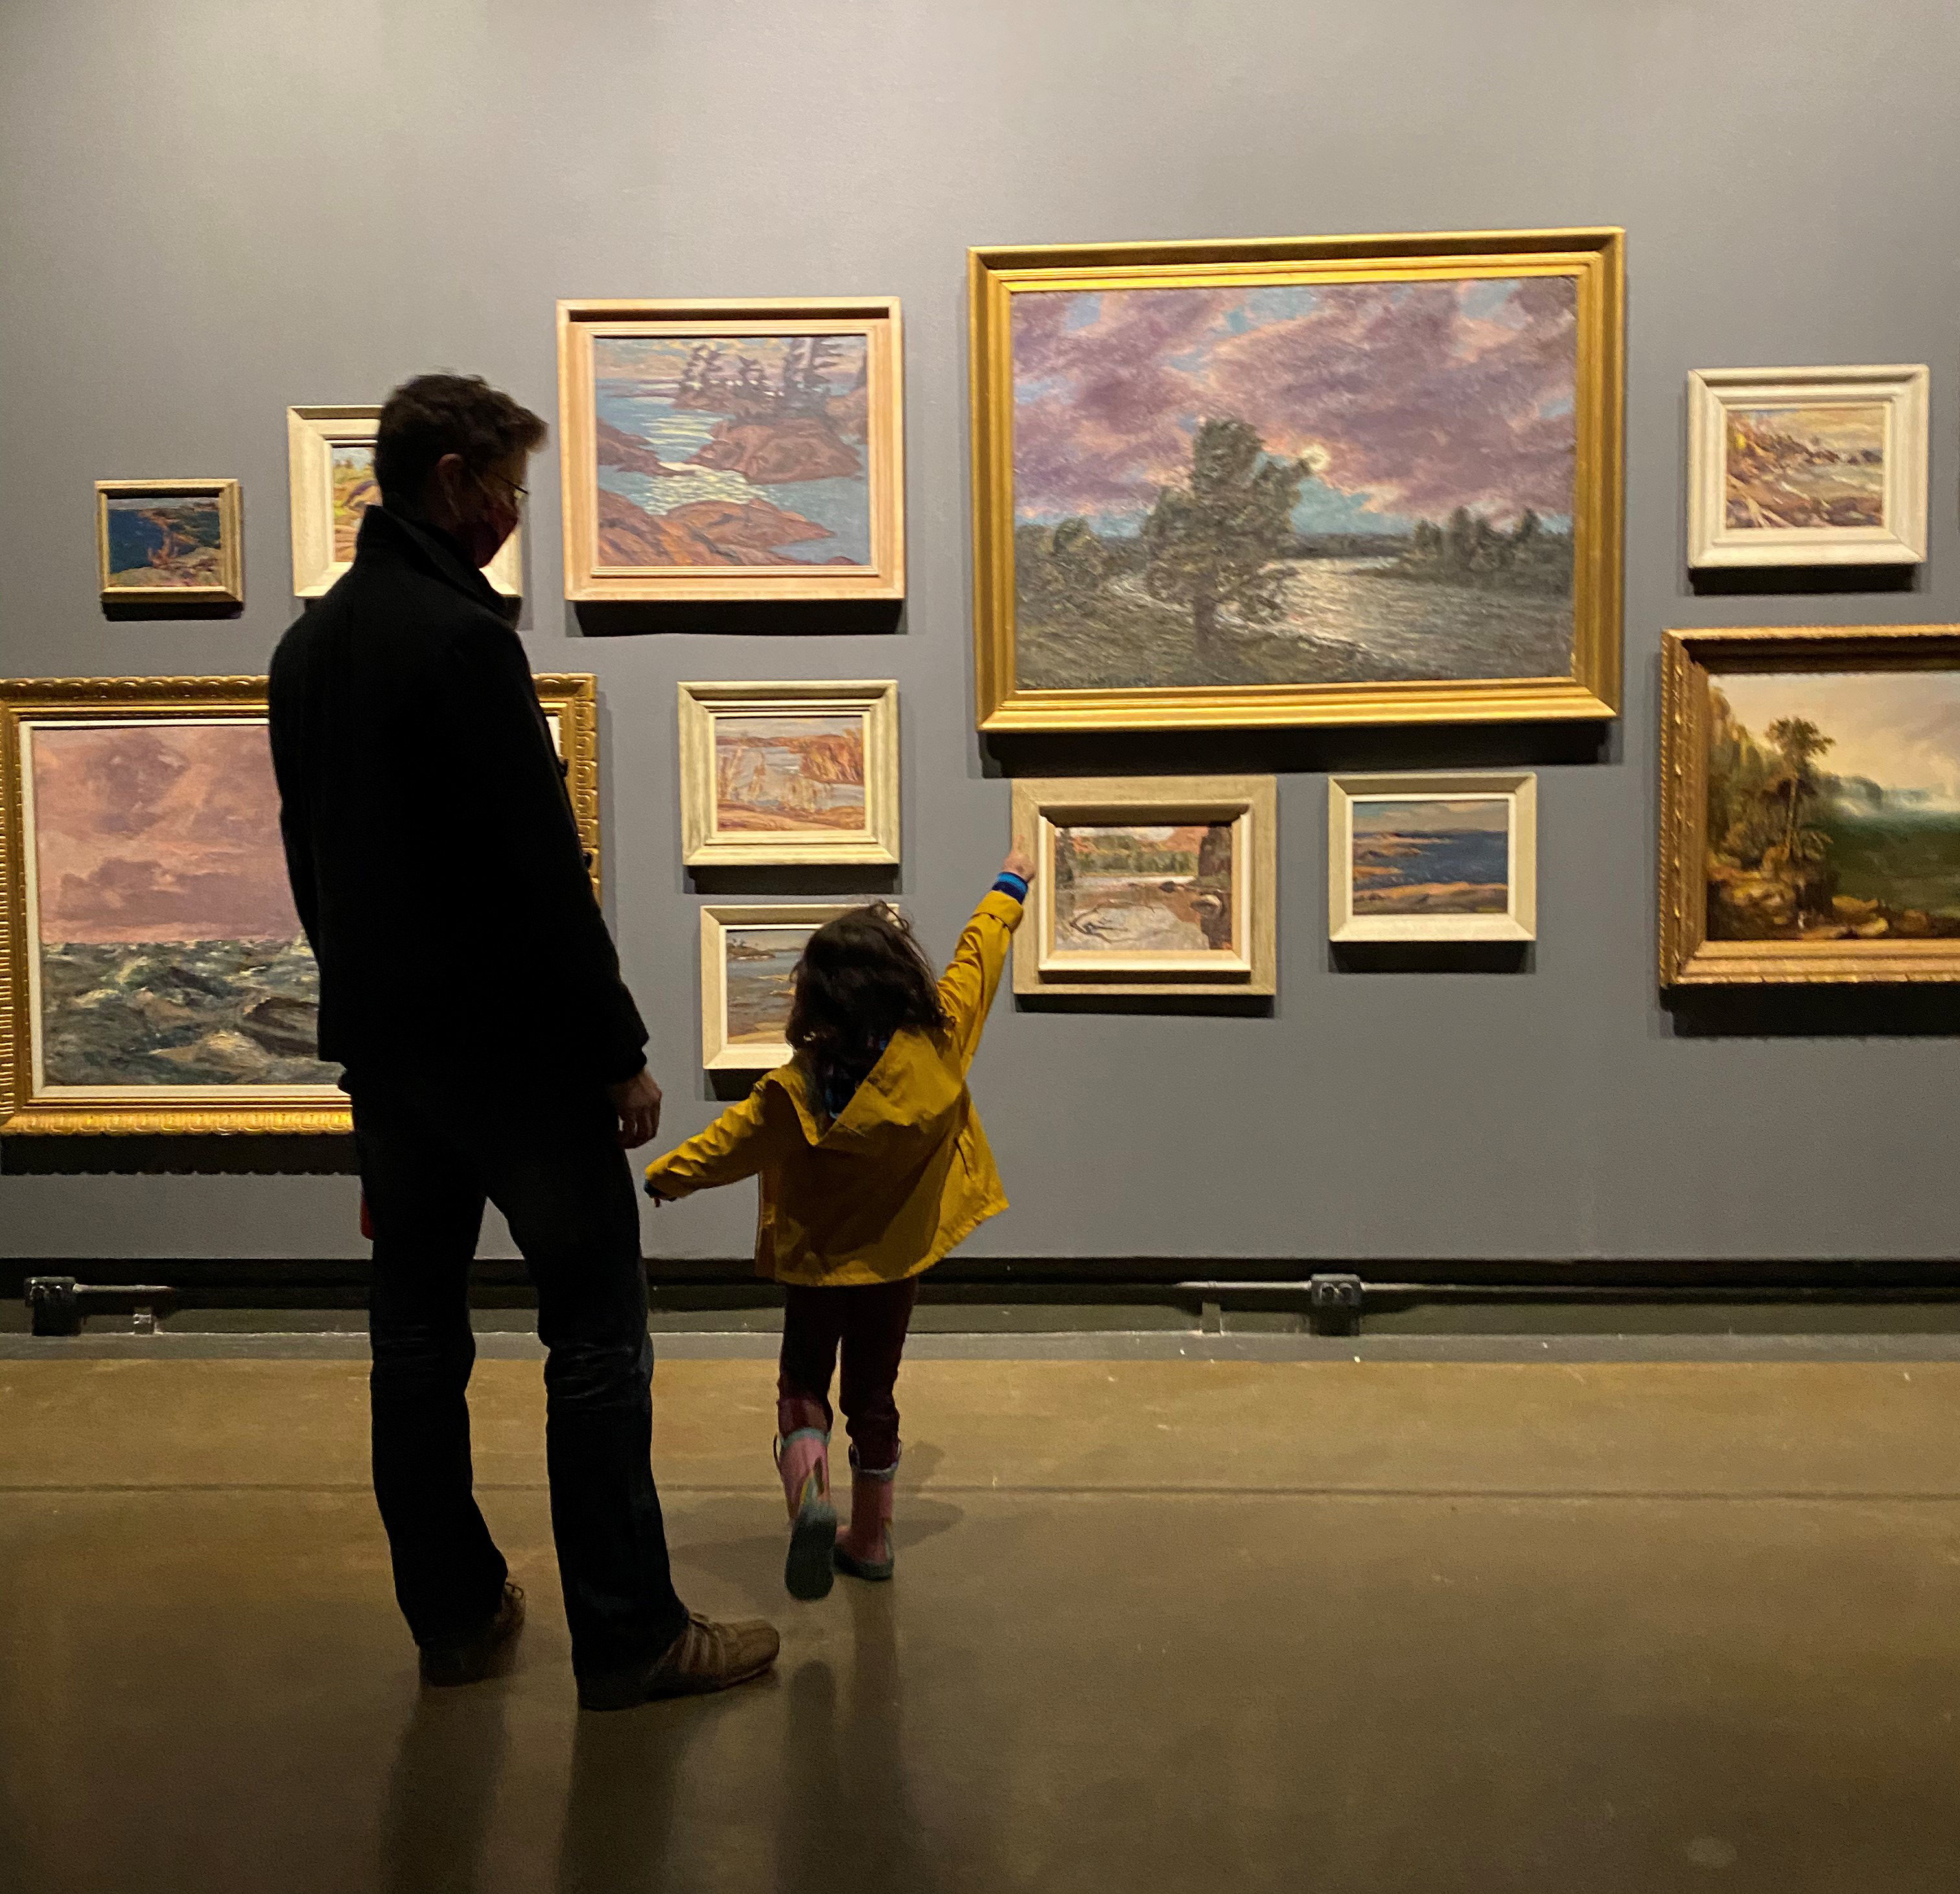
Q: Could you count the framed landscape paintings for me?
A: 11